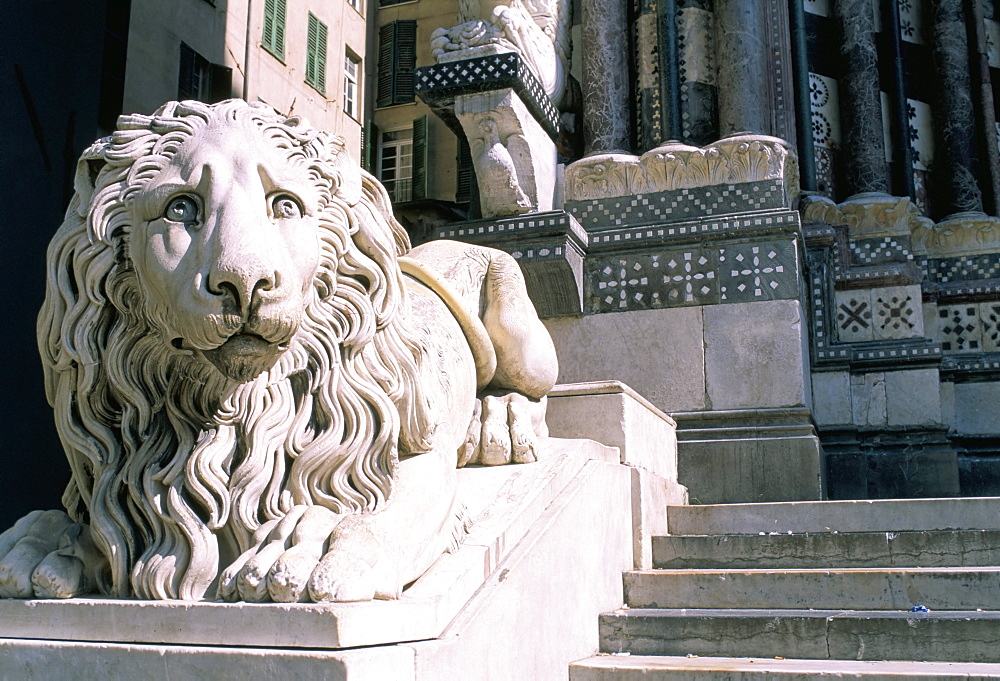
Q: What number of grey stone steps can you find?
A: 5